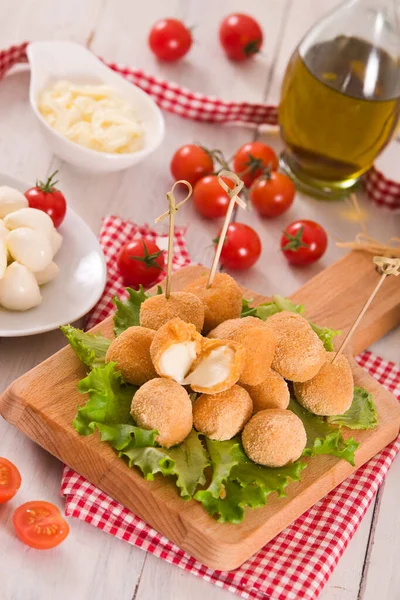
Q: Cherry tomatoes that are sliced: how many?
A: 2